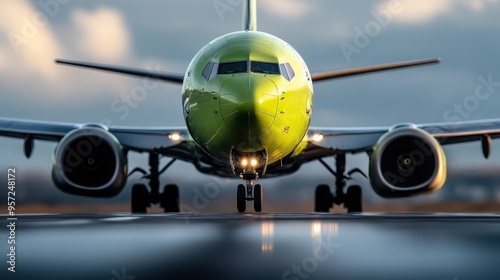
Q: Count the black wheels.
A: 6